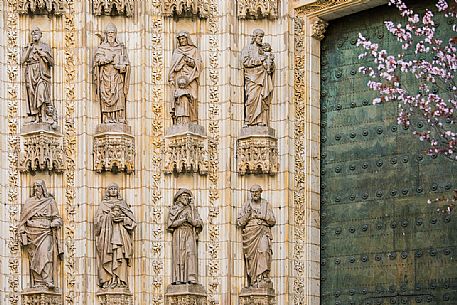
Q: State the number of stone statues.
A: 8